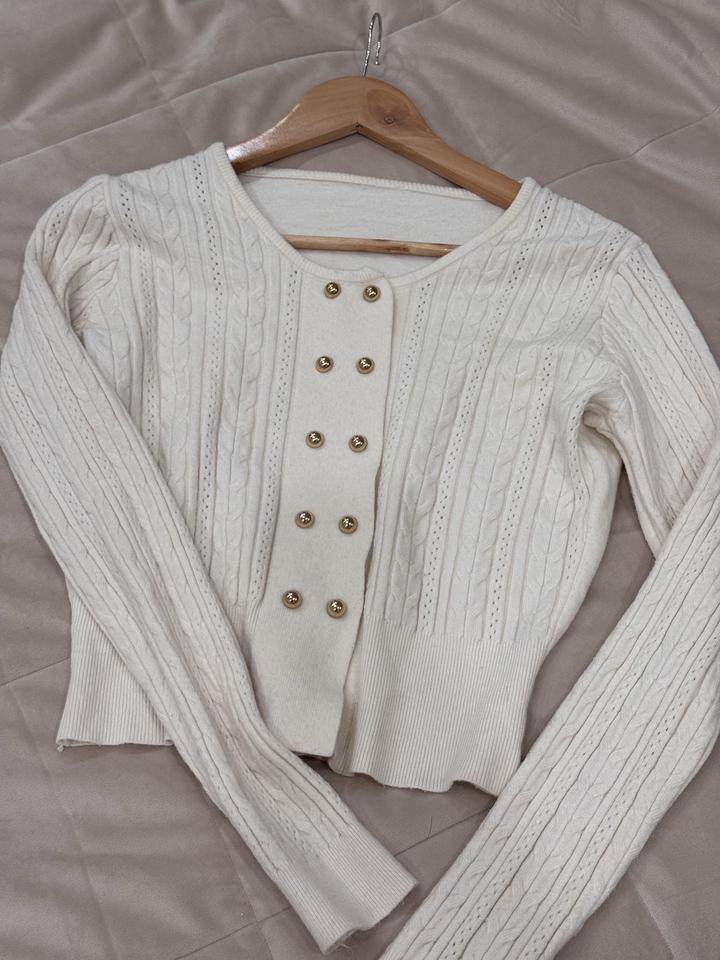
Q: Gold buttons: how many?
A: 10